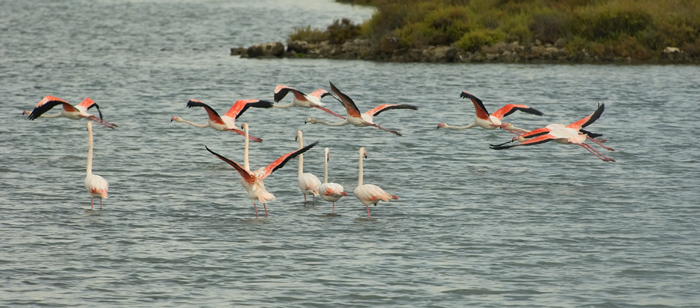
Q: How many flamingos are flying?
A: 7